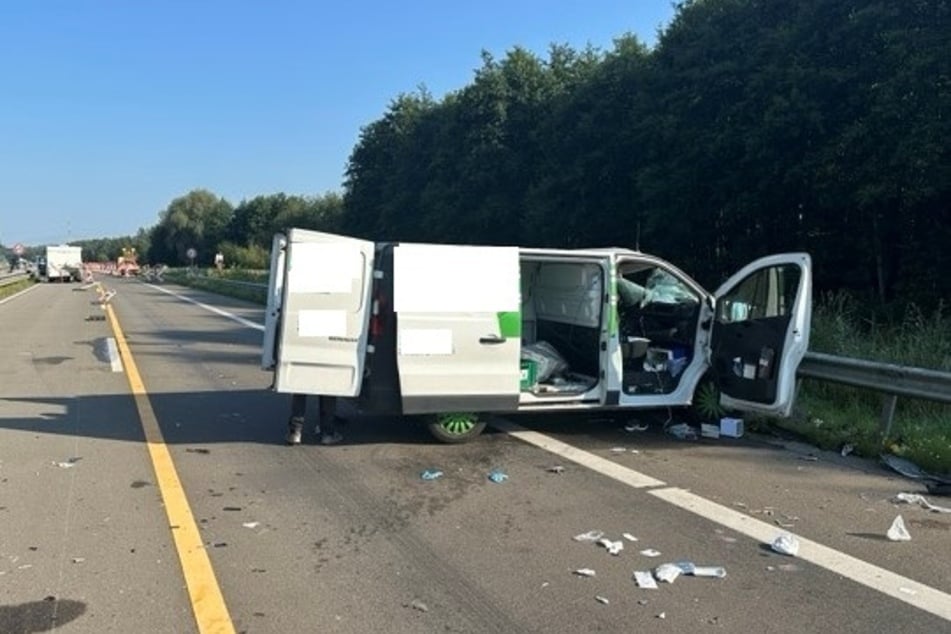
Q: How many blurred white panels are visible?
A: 4